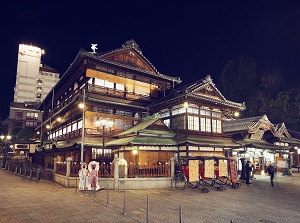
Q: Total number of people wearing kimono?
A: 2